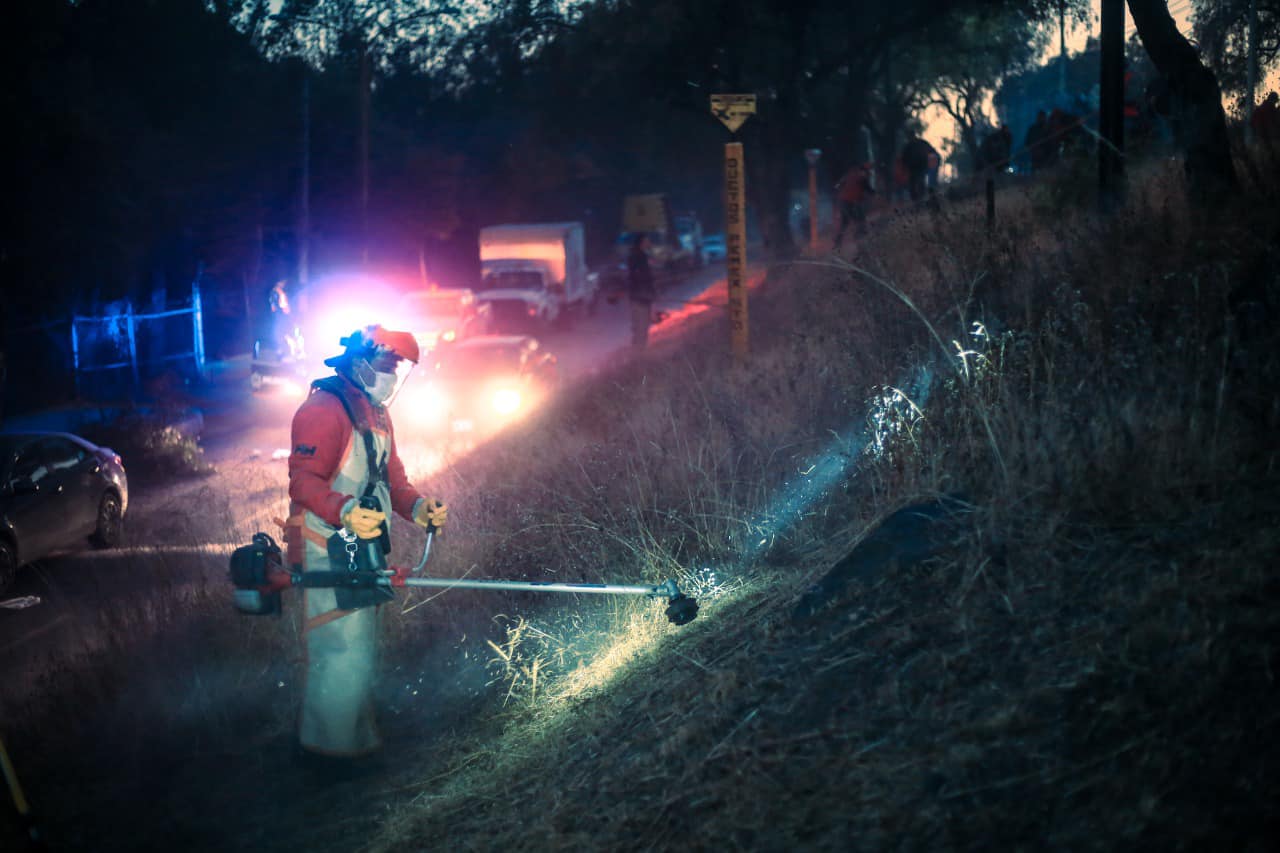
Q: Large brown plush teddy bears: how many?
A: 0